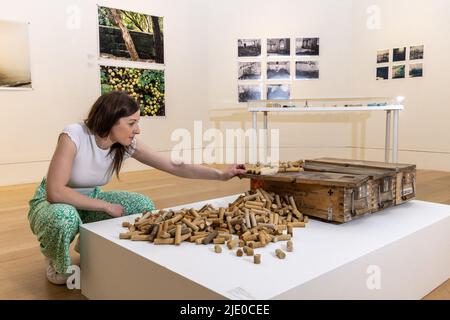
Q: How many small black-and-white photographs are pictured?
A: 8